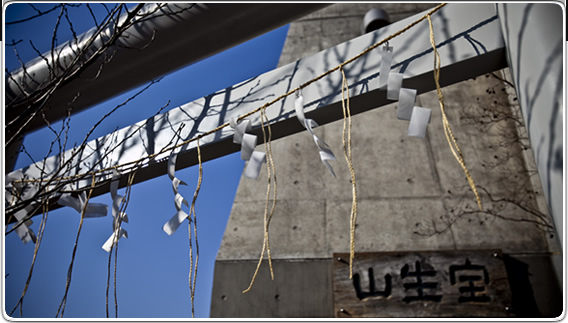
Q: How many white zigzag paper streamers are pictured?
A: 7